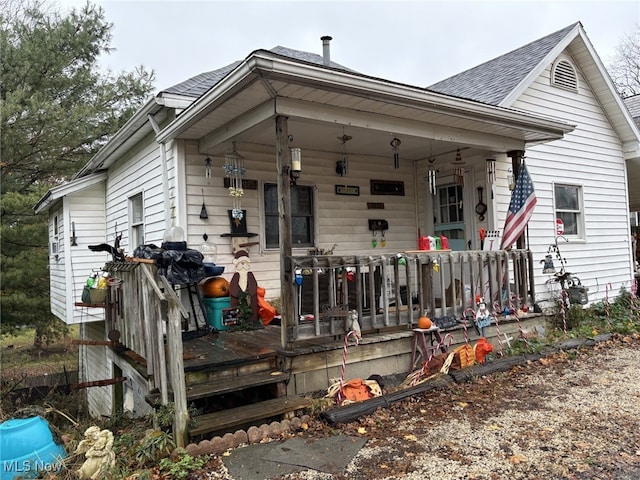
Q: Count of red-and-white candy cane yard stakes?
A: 9